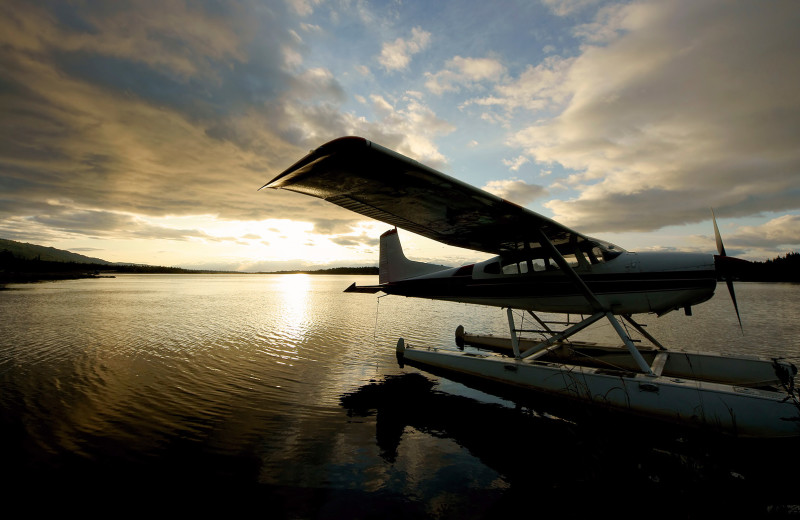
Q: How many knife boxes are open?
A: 0